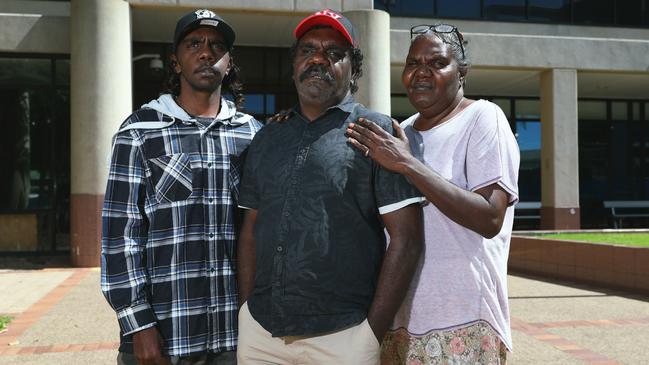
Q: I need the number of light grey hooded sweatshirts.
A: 1